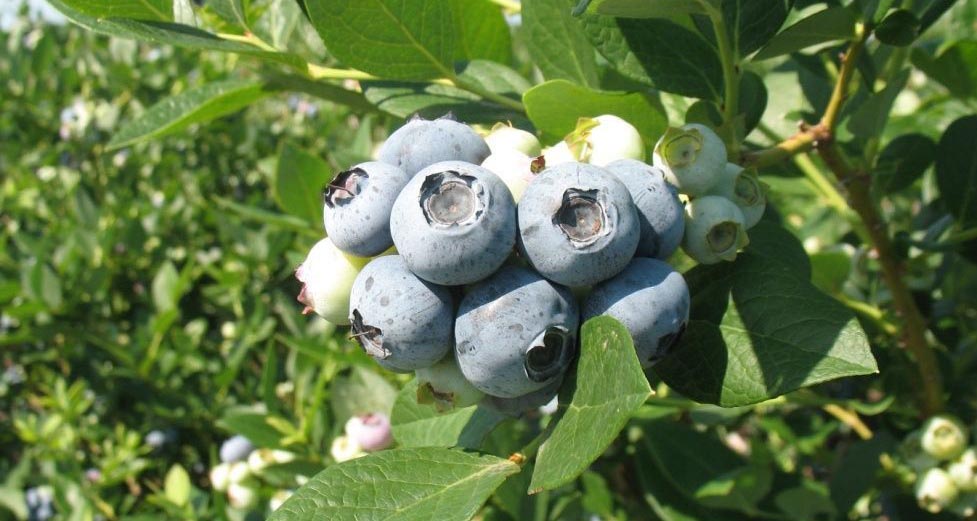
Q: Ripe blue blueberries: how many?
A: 8